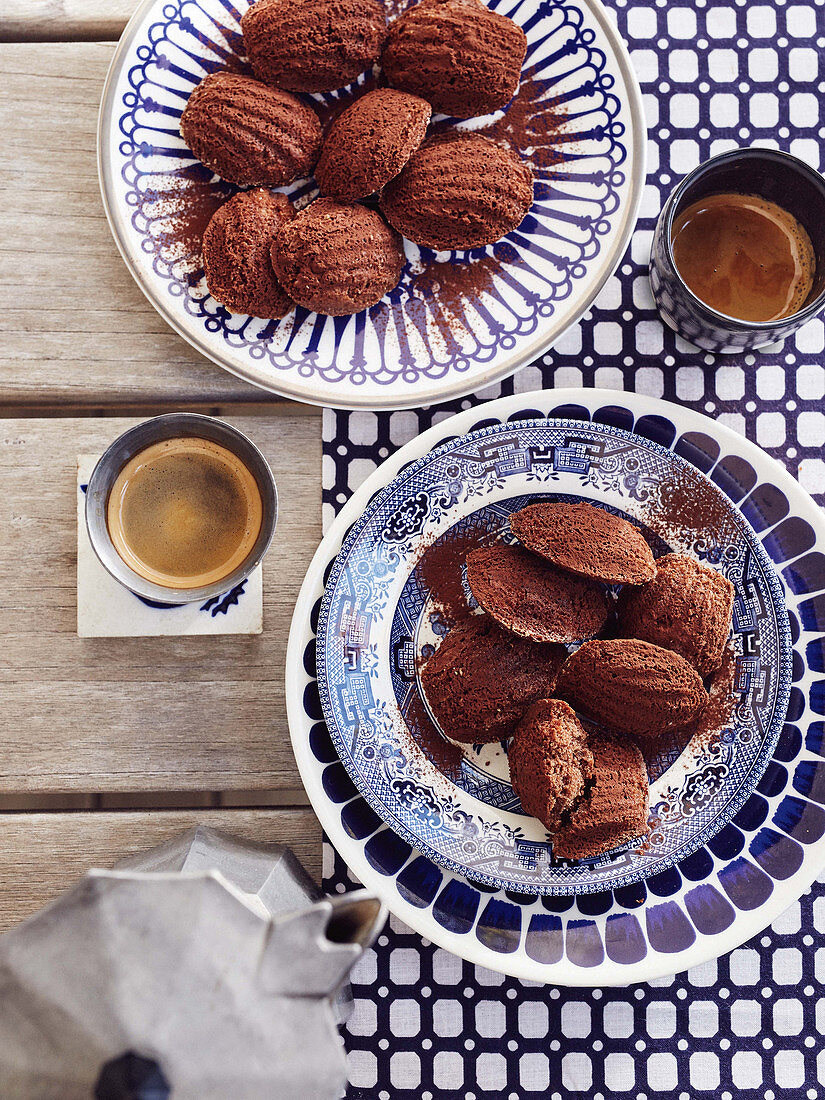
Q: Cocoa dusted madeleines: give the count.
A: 13